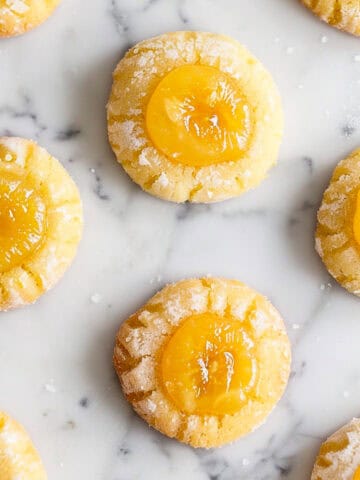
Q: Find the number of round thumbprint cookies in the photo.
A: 8